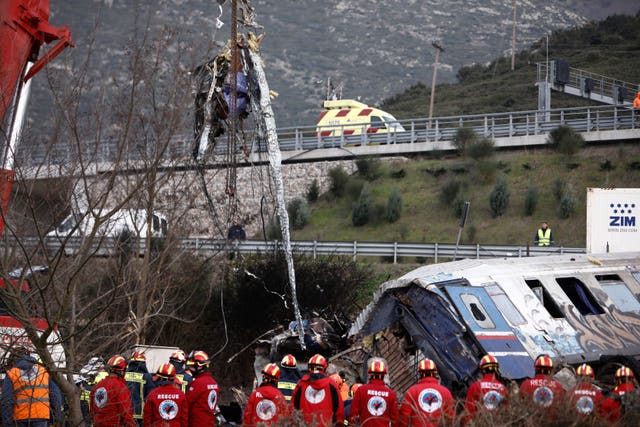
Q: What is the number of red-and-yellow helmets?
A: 14